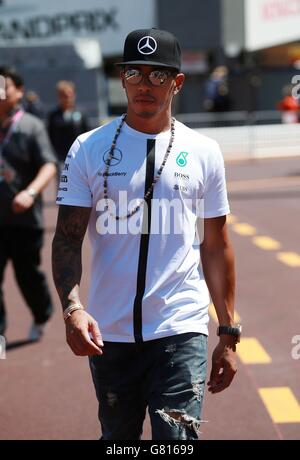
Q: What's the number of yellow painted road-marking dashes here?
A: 7